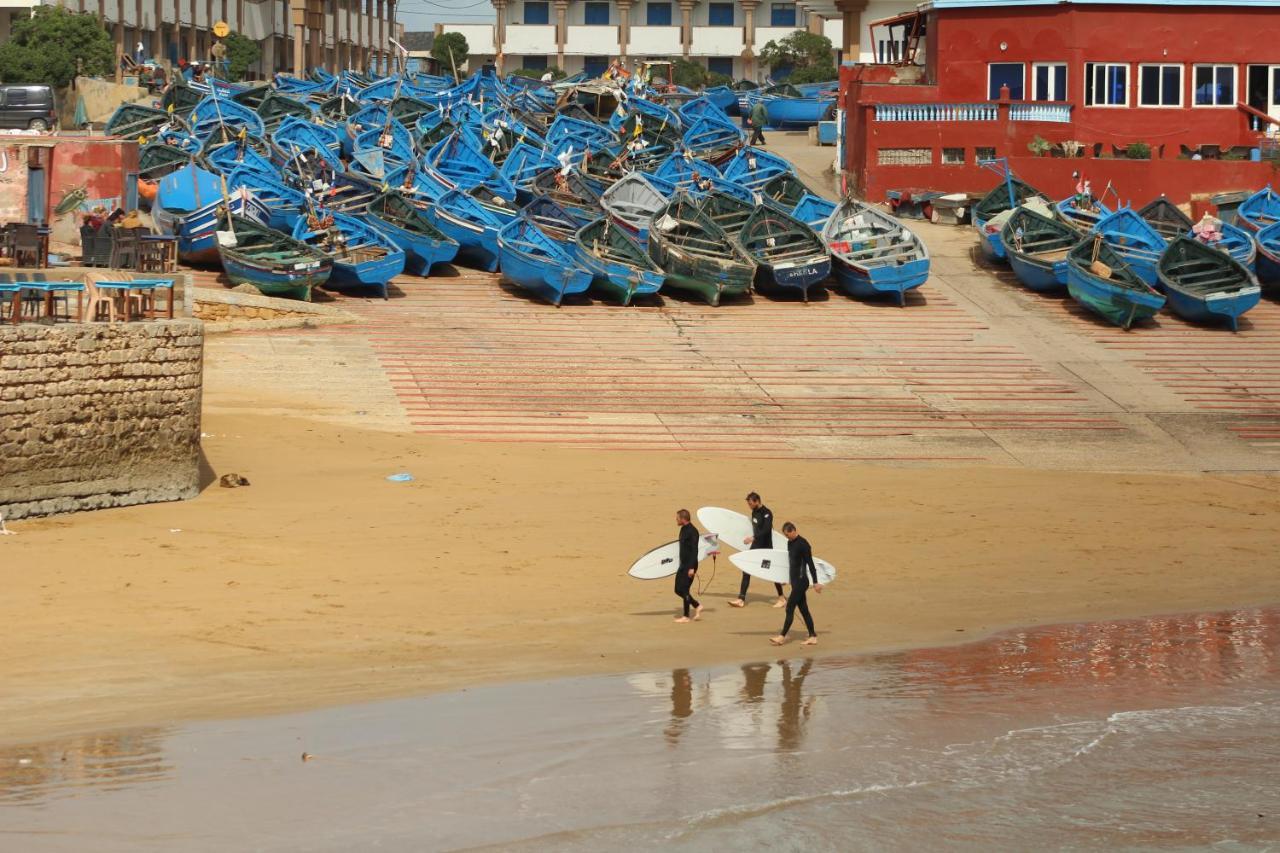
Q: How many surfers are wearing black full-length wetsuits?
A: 3